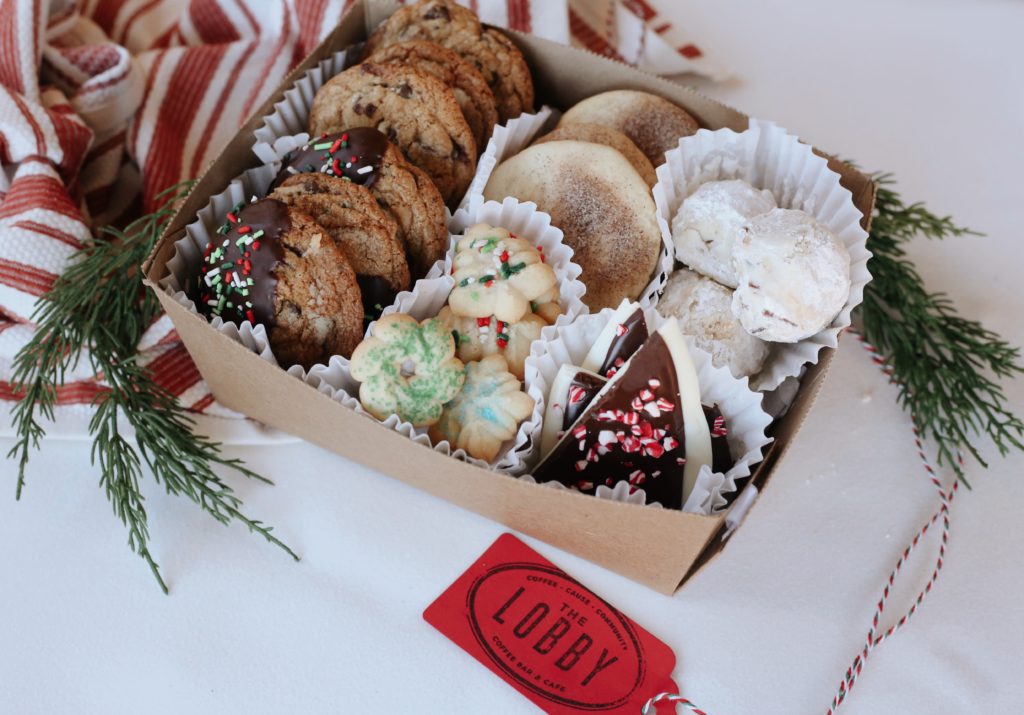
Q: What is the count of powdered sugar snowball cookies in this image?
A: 3